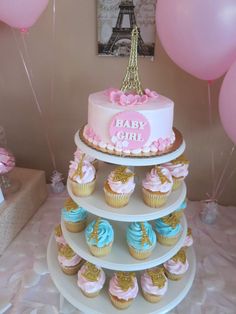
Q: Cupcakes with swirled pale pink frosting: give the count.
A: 12